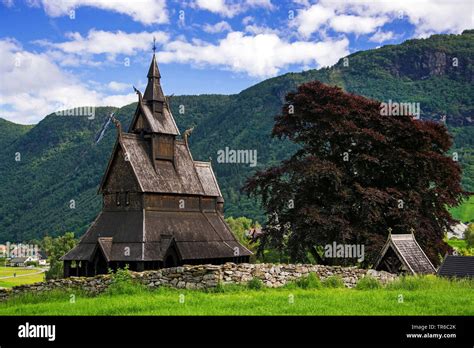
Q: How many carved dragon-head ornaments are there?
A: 4